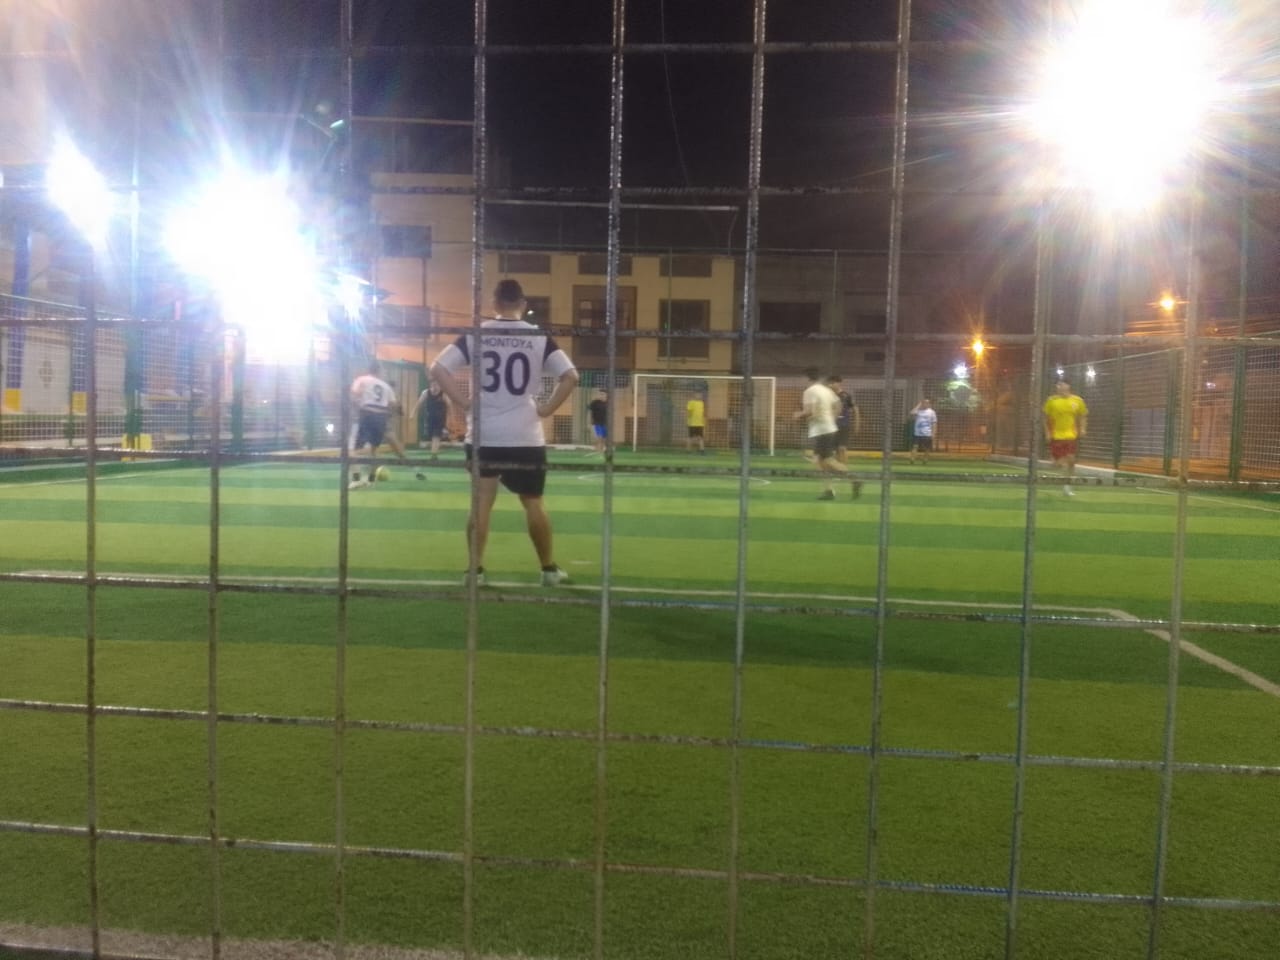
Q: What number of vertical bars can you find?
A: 9